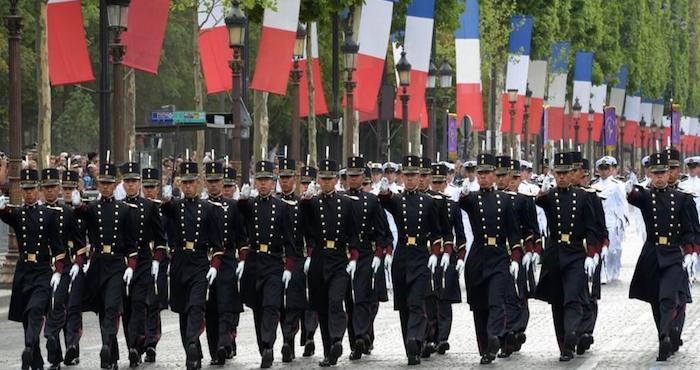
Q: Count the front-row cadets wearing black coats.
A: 9